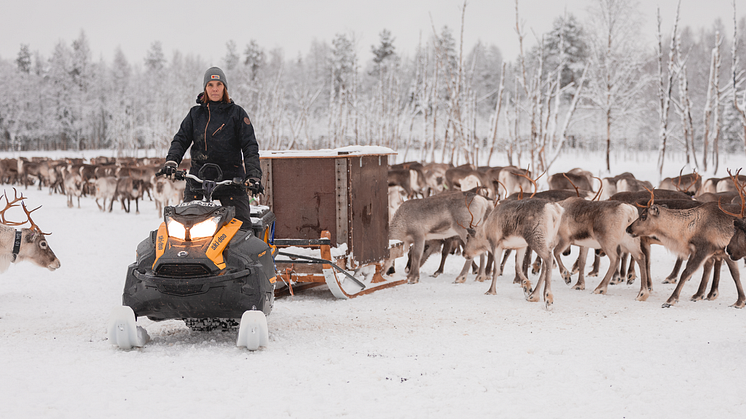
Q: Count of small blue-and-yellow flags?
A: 0